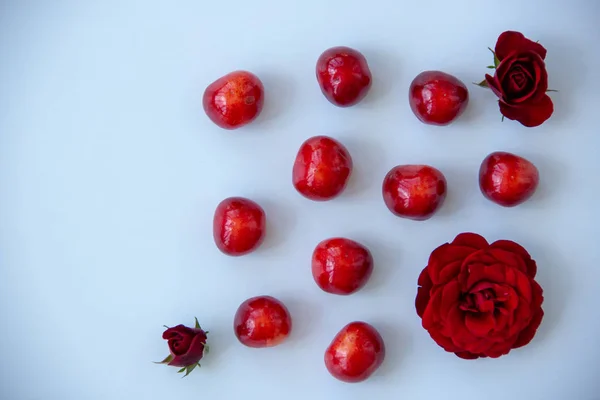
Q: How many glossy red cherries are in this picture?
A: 10